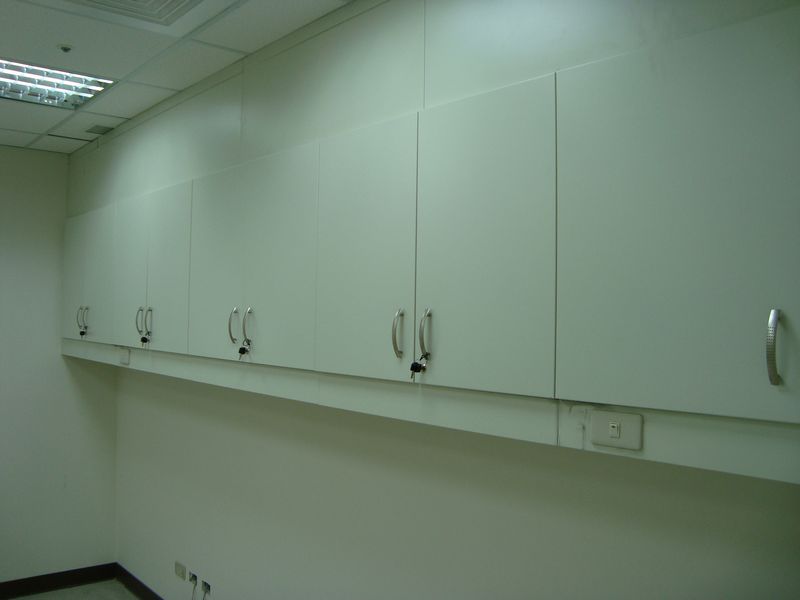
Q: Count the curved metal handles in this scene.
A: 9